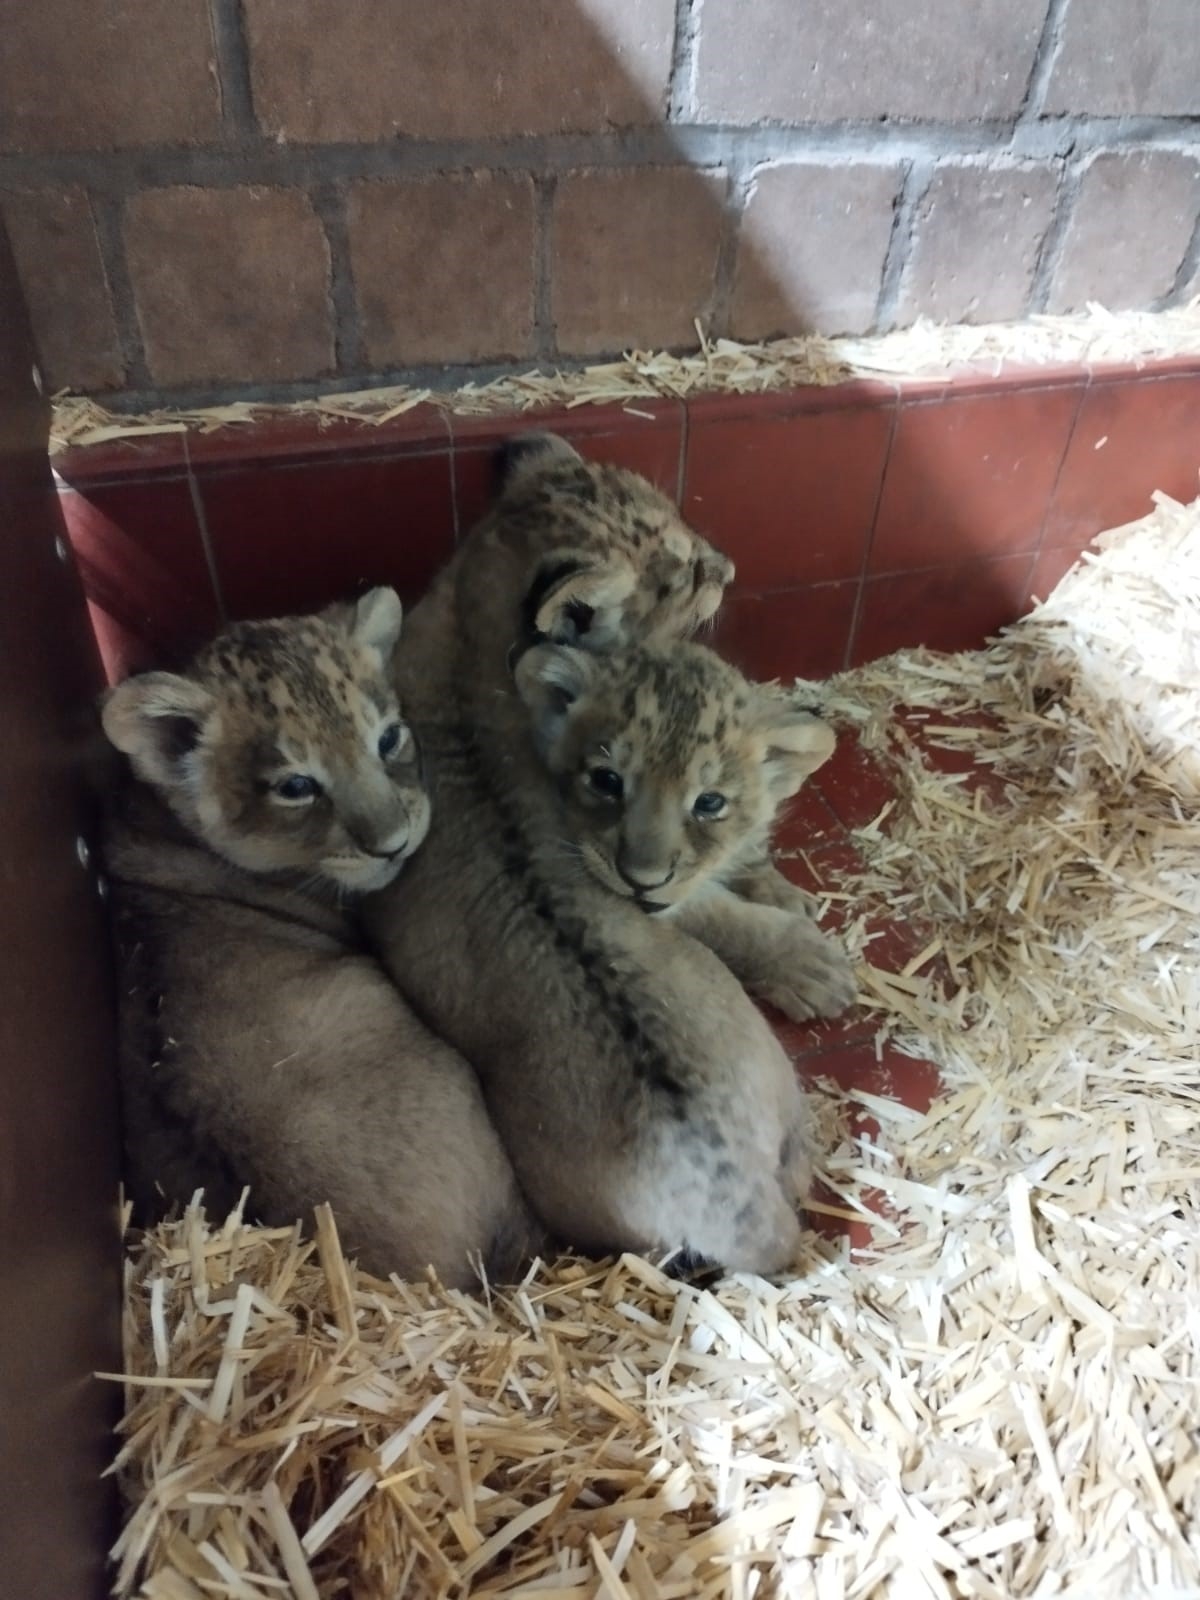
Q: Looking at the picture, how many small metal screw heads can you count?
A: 4